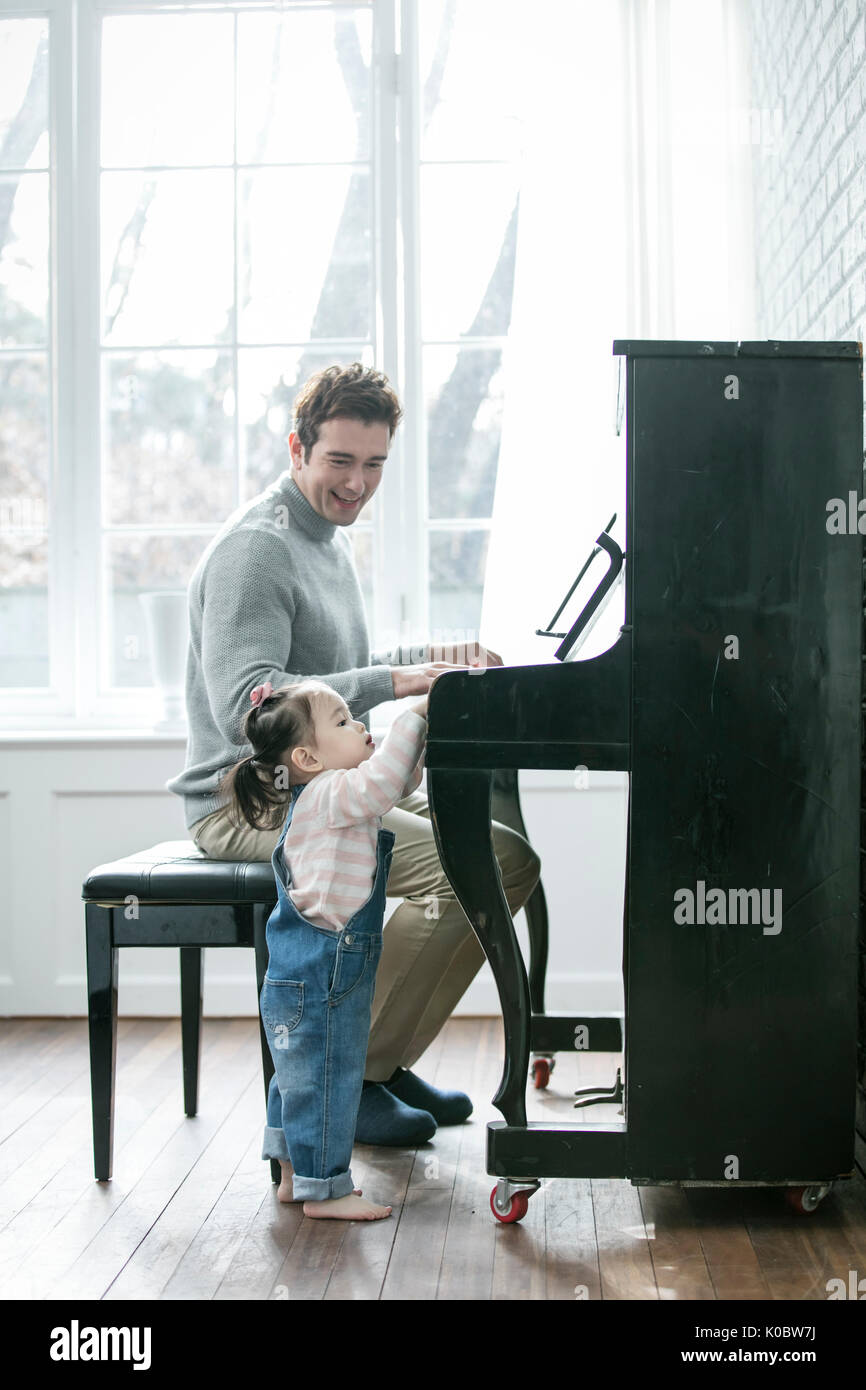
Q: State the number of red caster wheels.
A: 3